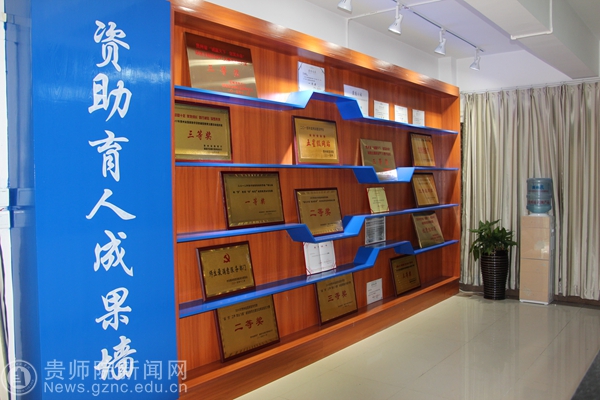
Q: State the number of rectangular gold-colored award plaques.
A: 13